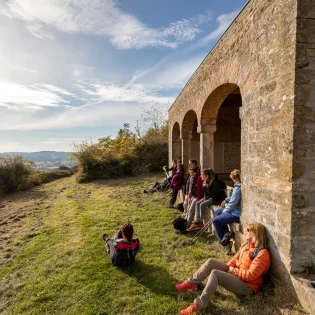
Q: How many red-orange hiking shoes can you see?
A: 2